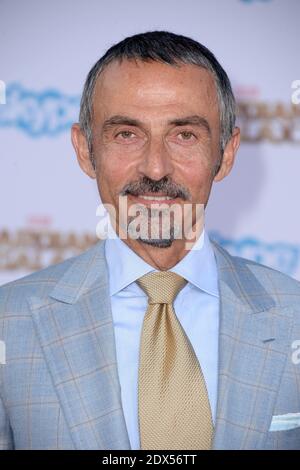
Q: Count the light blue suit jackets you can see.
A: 1